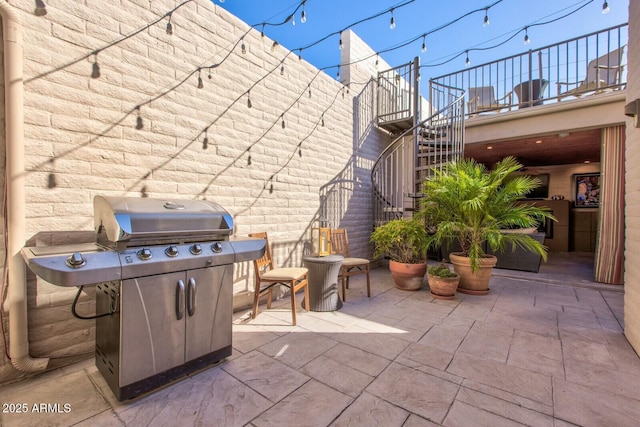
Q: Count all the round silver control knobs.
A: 5